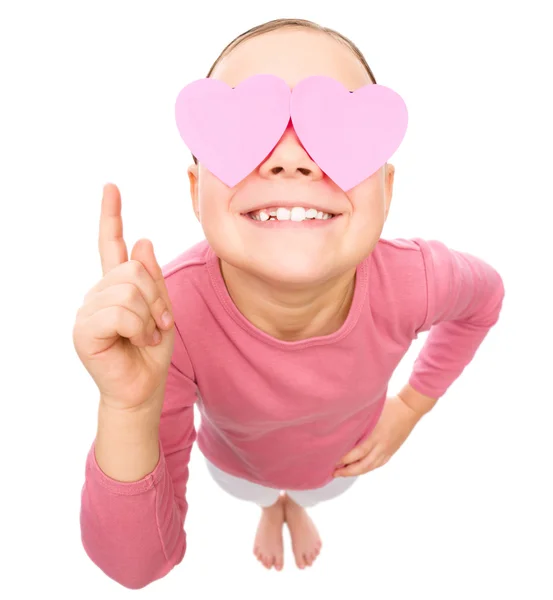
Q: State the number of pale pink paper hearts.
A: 2